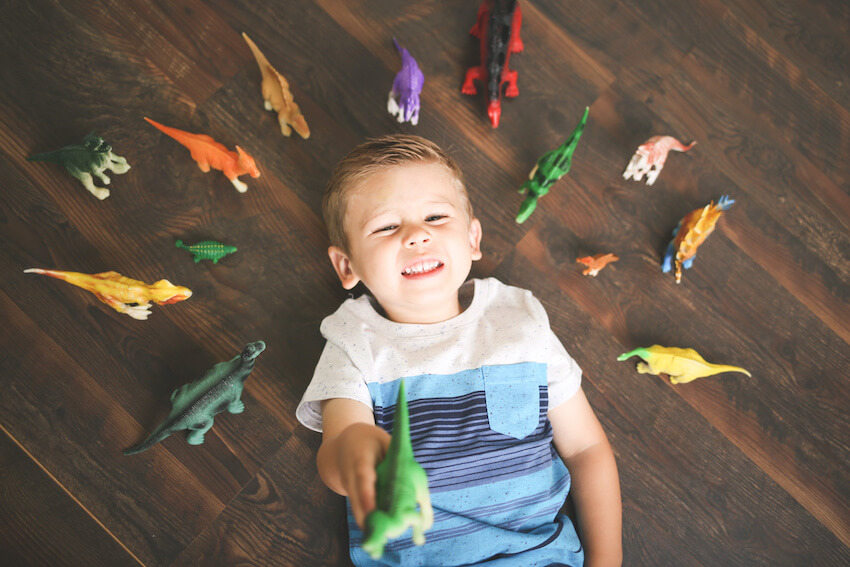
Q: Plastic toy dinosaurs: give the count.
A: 14